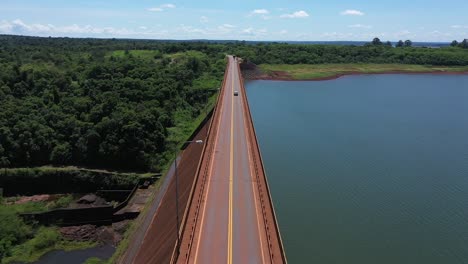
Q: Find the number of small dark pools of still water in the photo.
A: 1